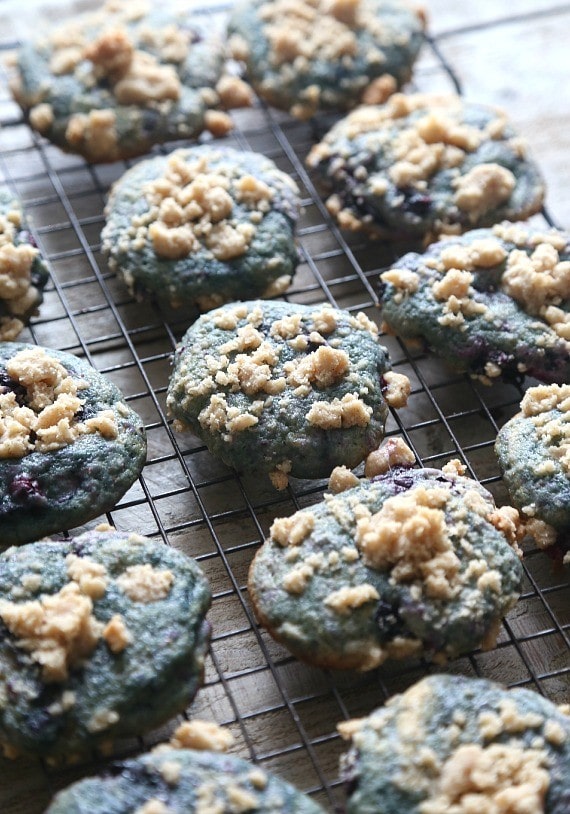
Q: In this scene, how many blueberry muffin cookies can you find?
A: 13